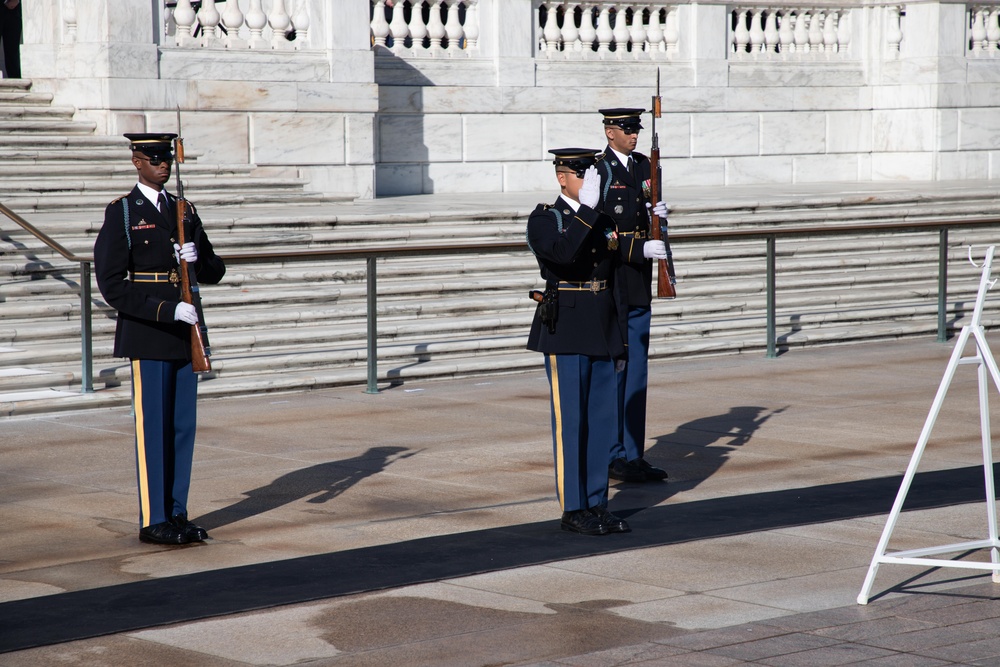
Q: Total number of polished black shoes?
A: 6